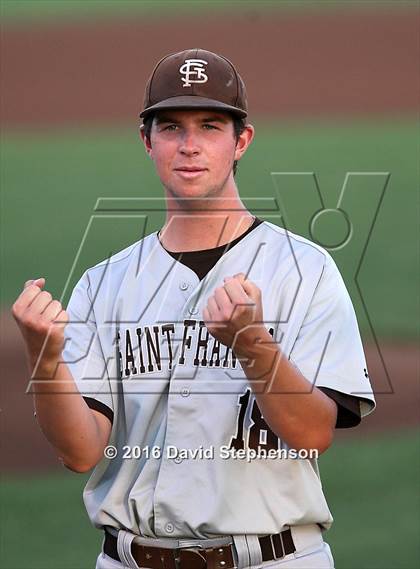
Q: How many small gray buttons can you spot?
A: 5